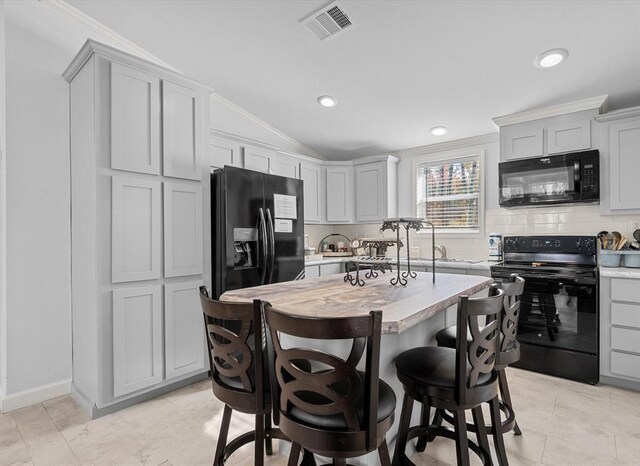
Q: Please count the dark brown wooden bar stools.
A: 4